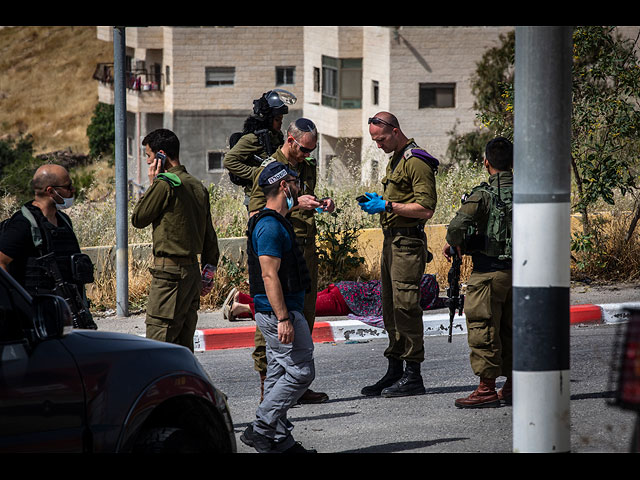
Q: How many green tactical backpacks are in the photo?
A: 1